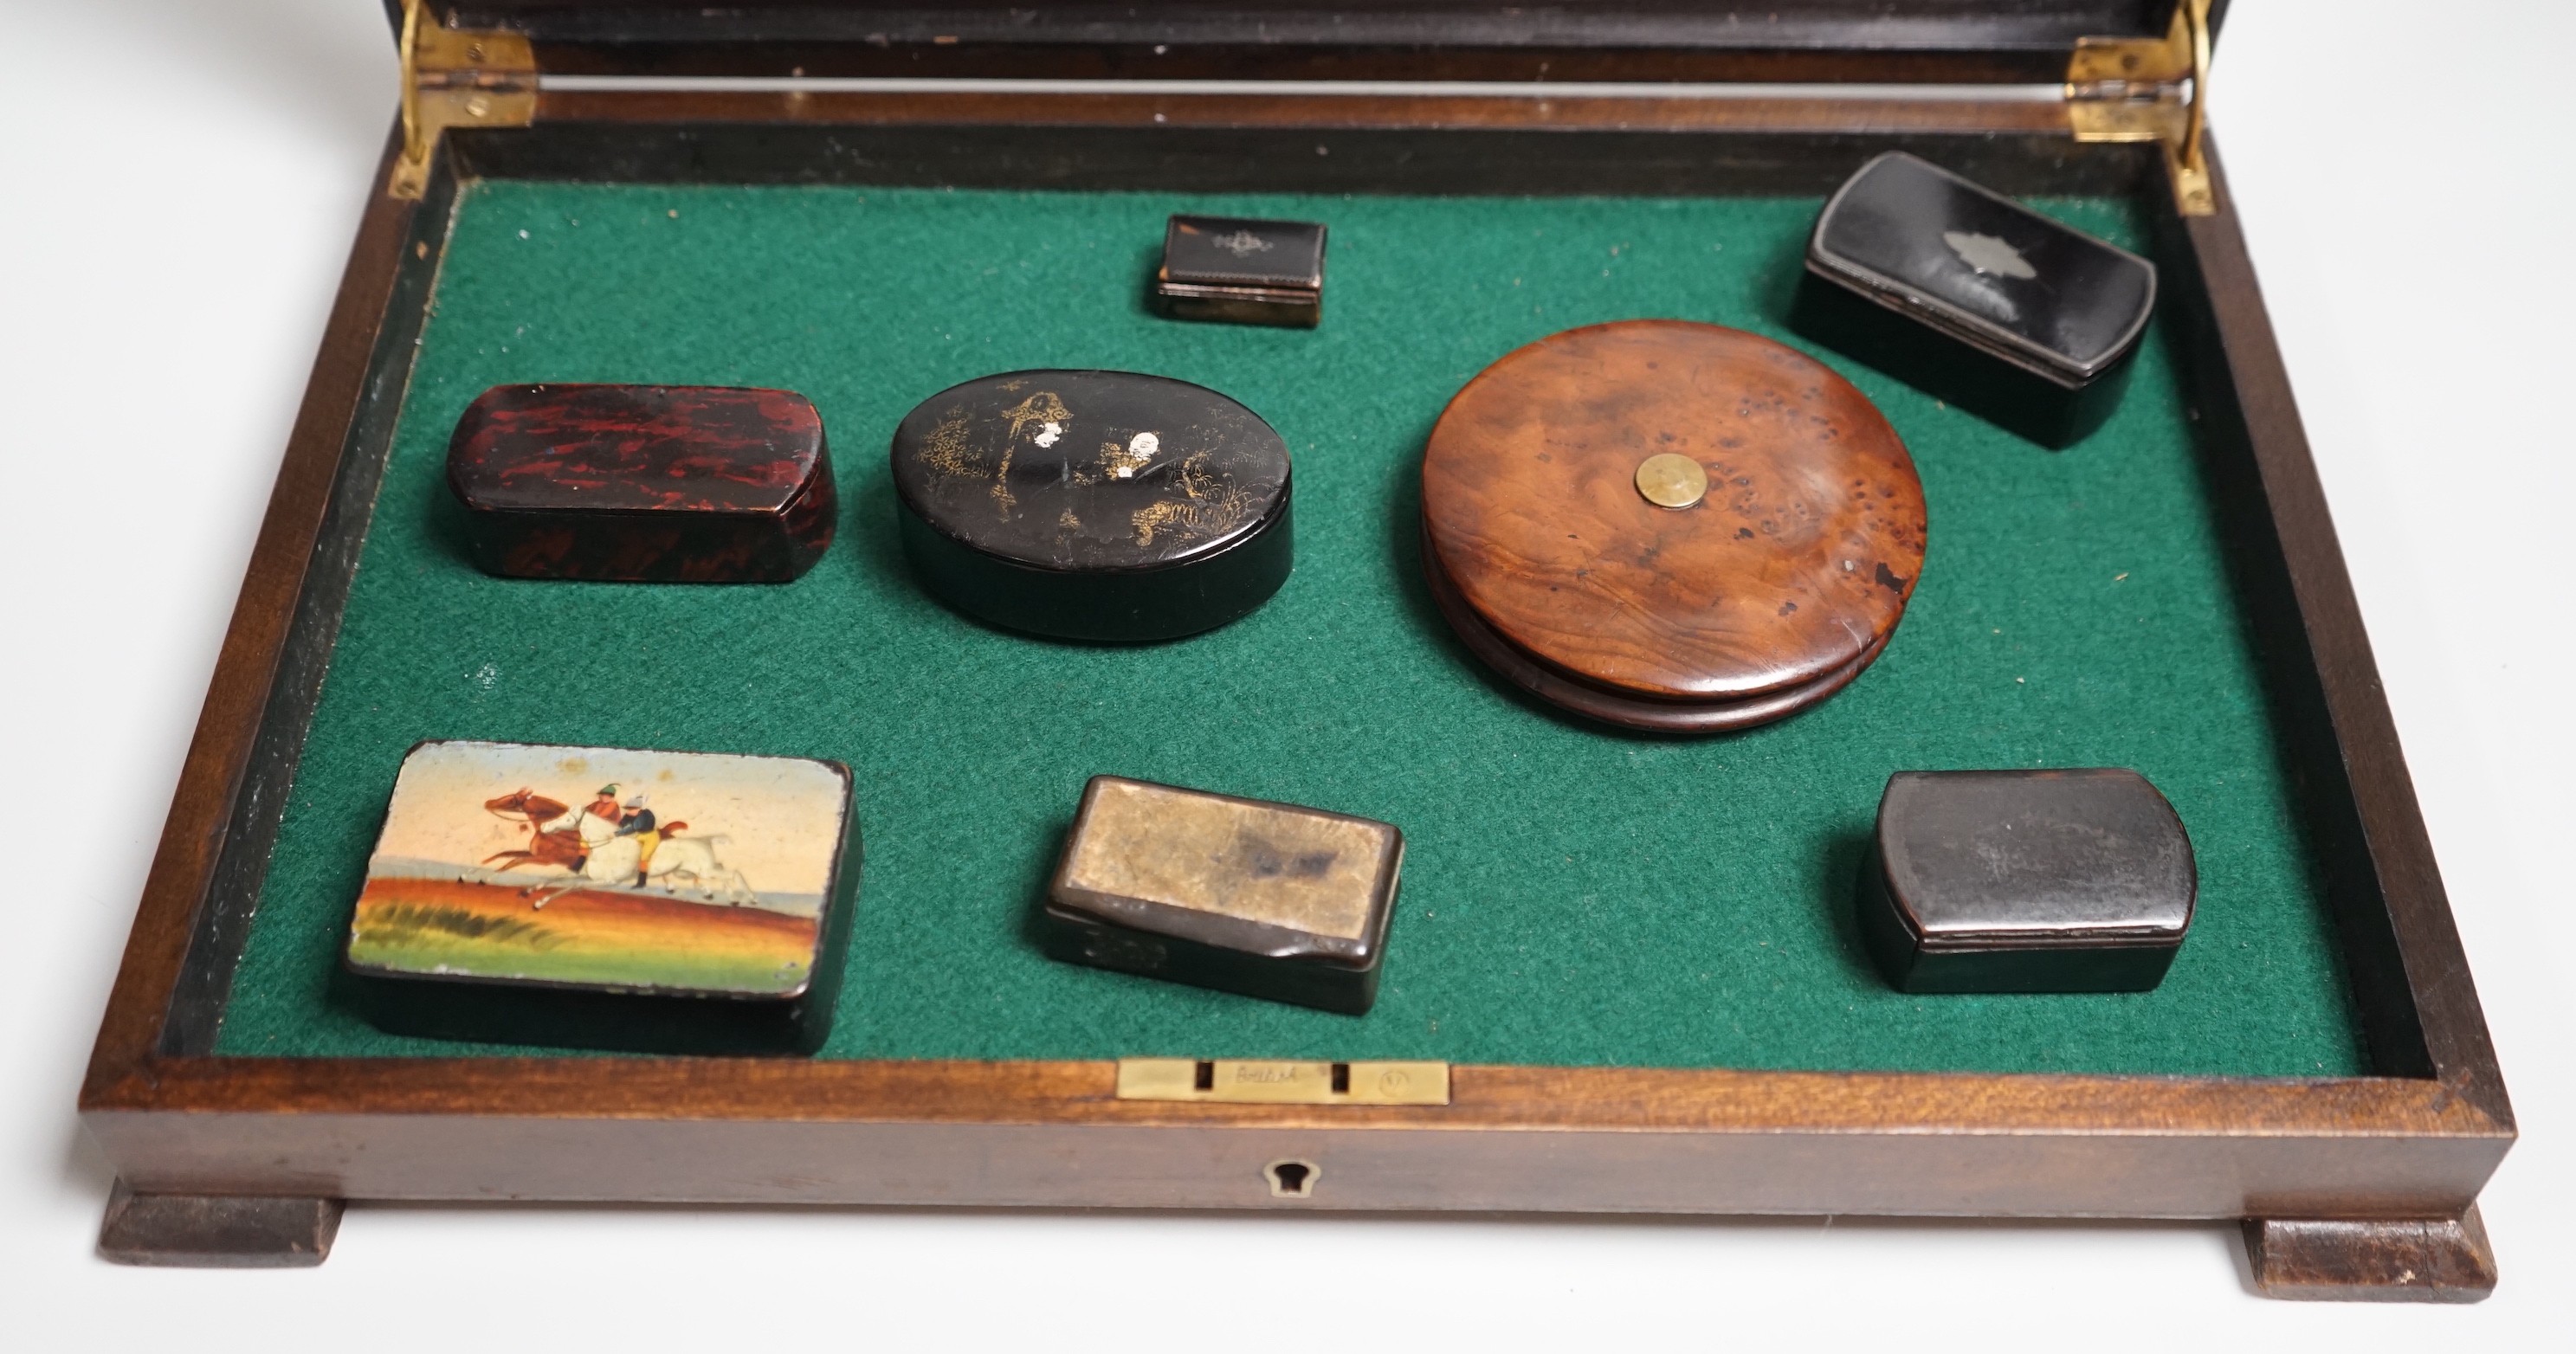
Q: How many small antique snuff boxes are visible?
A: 8